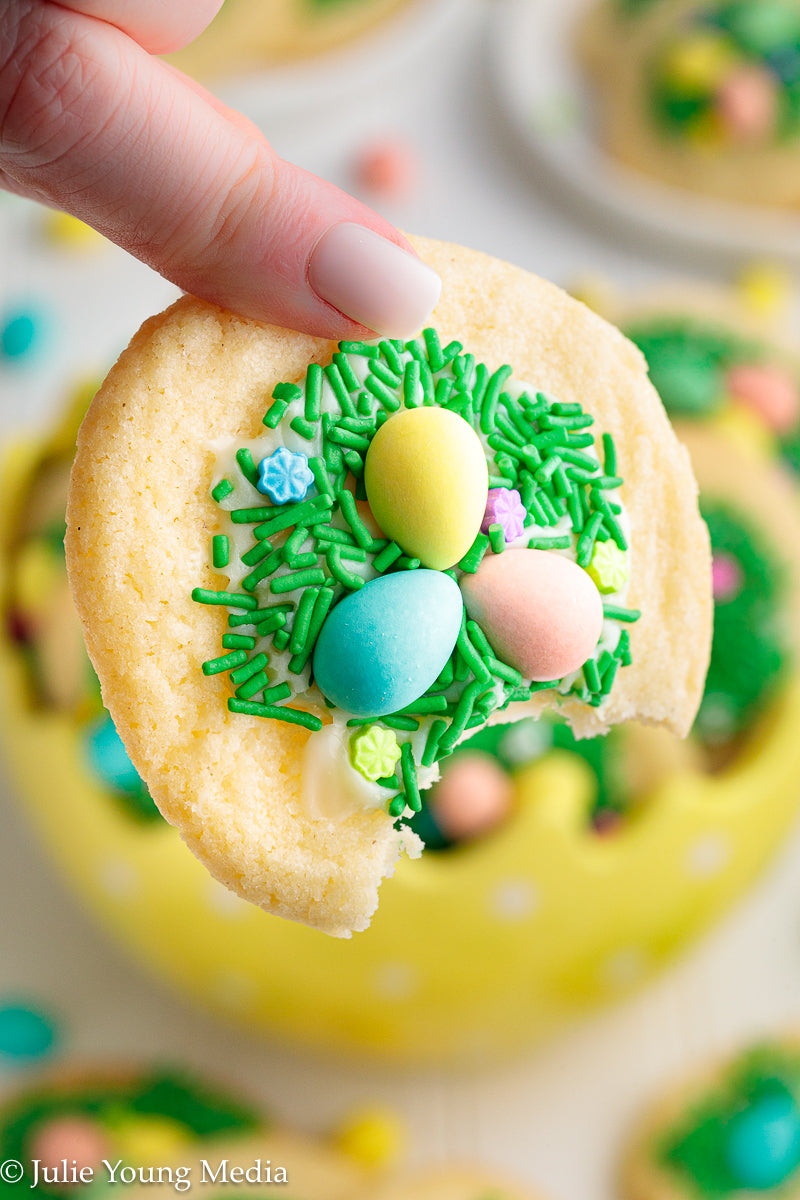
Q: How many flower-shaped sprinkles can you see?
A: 4